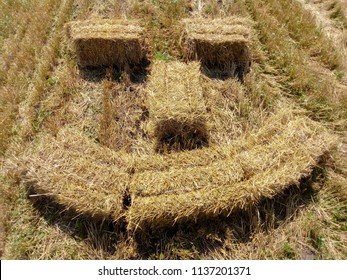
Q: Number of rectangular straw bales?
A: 6